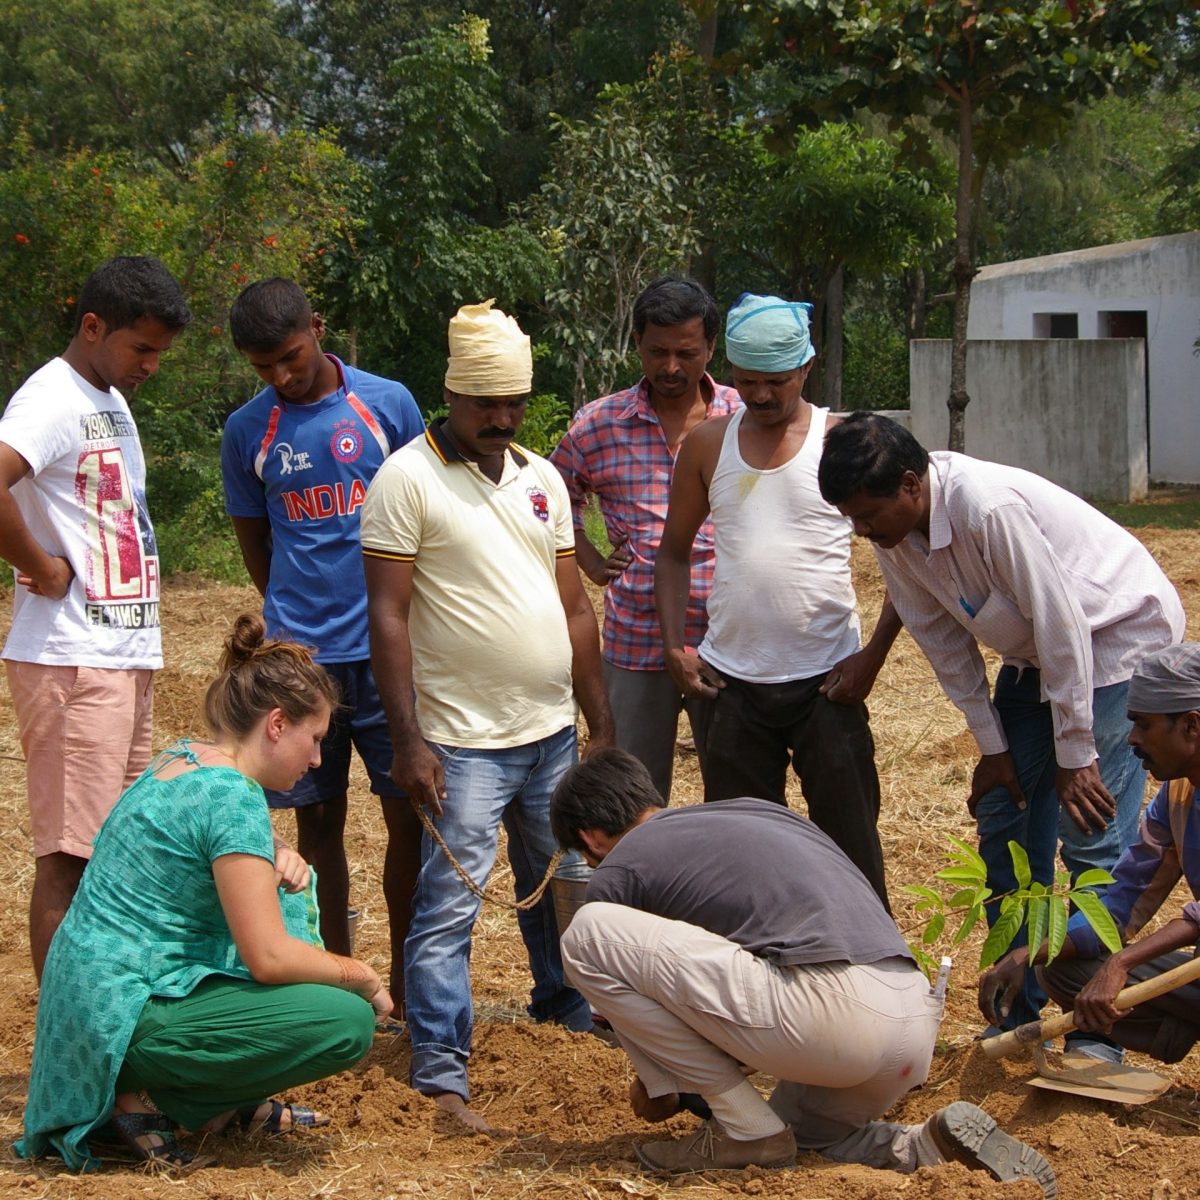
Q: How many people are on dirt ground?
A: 9